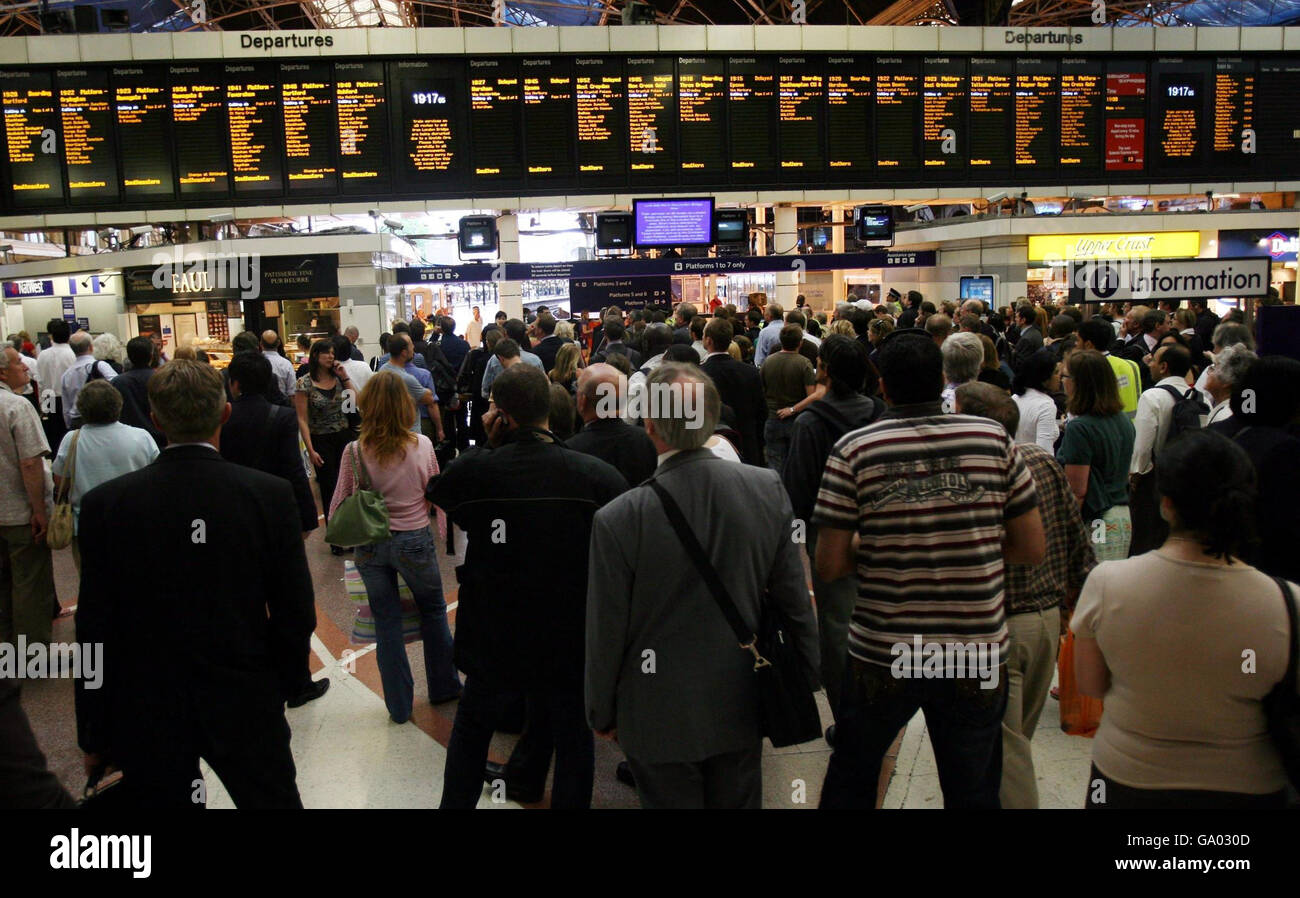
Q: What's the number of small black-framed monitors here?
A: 4